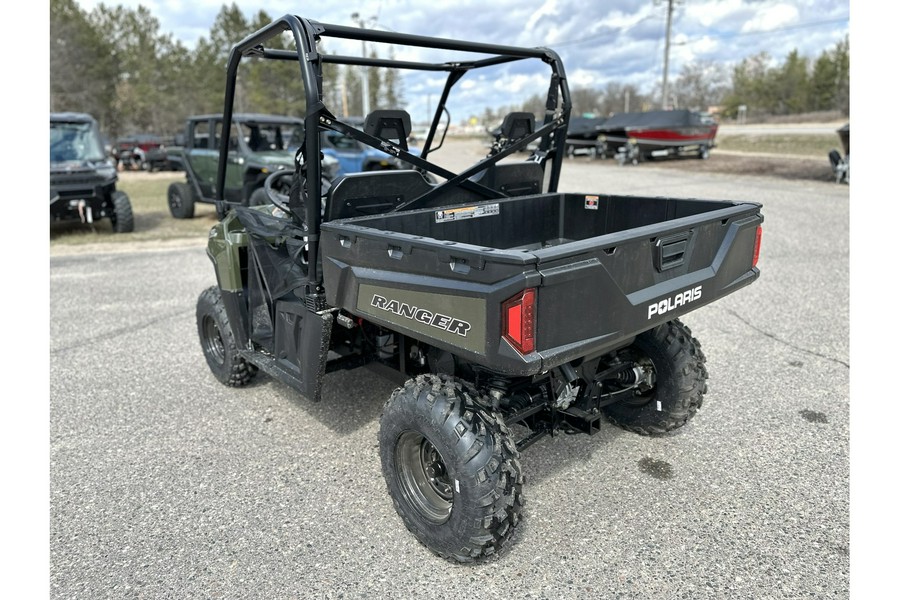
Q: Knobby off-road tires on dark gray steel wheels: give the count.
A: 3